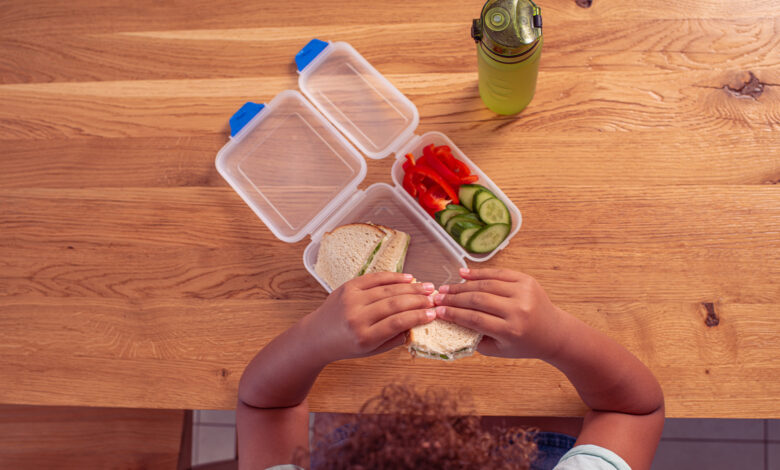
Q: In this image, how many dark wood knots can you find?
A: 3